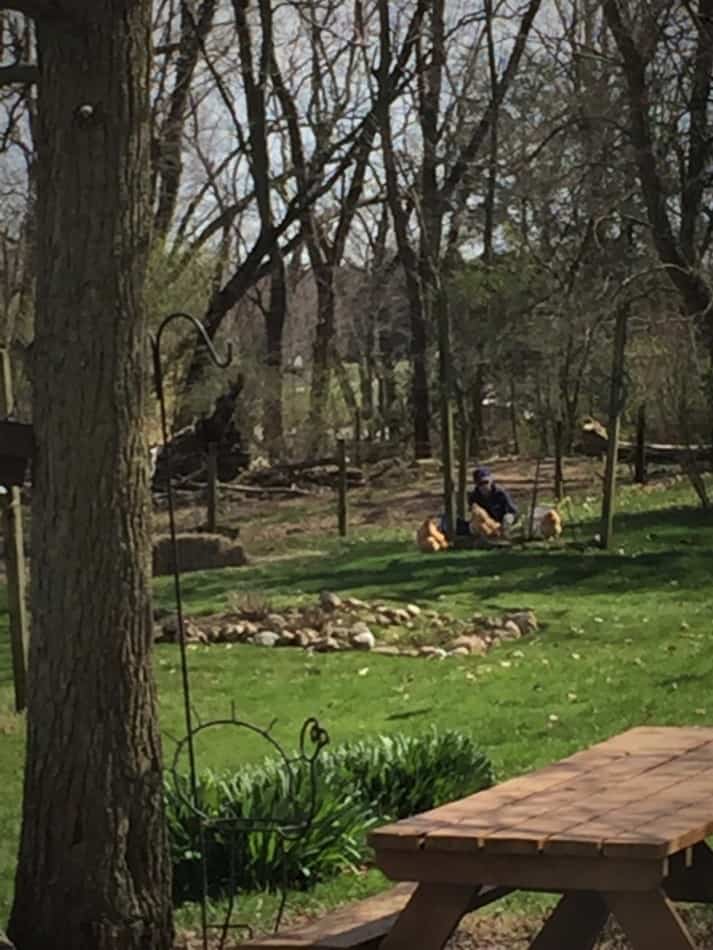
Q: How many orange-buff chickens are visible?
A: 3